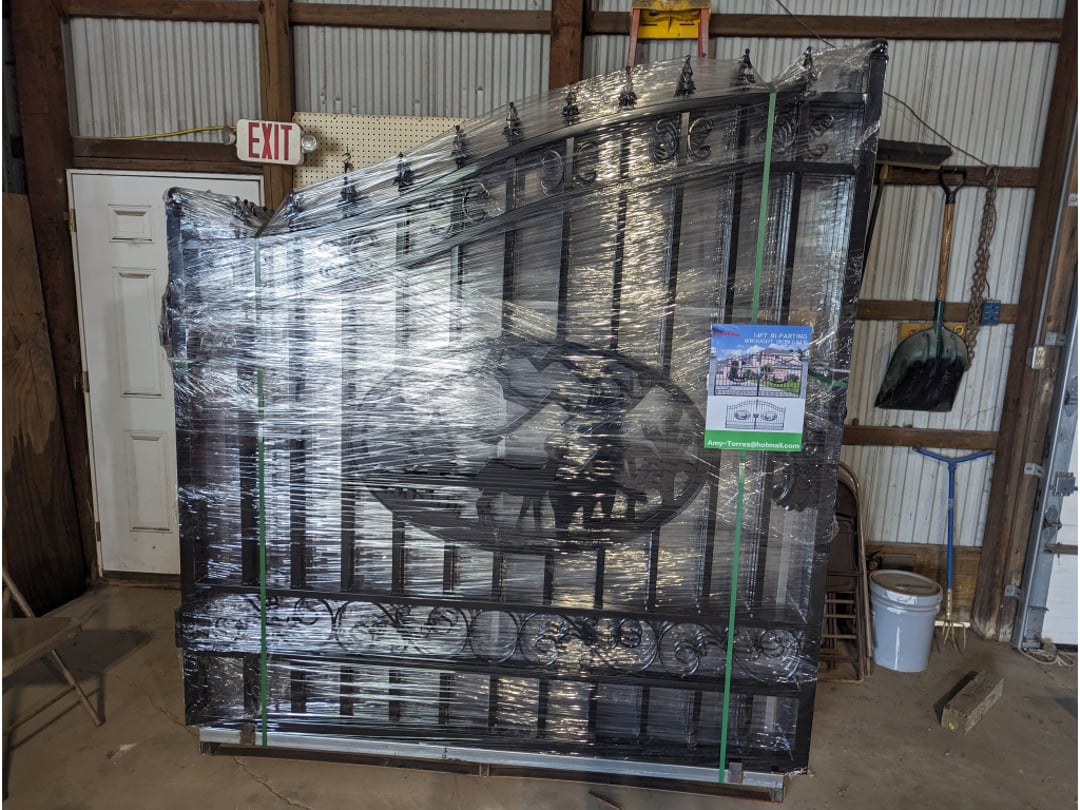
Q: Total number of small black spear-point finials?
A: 11